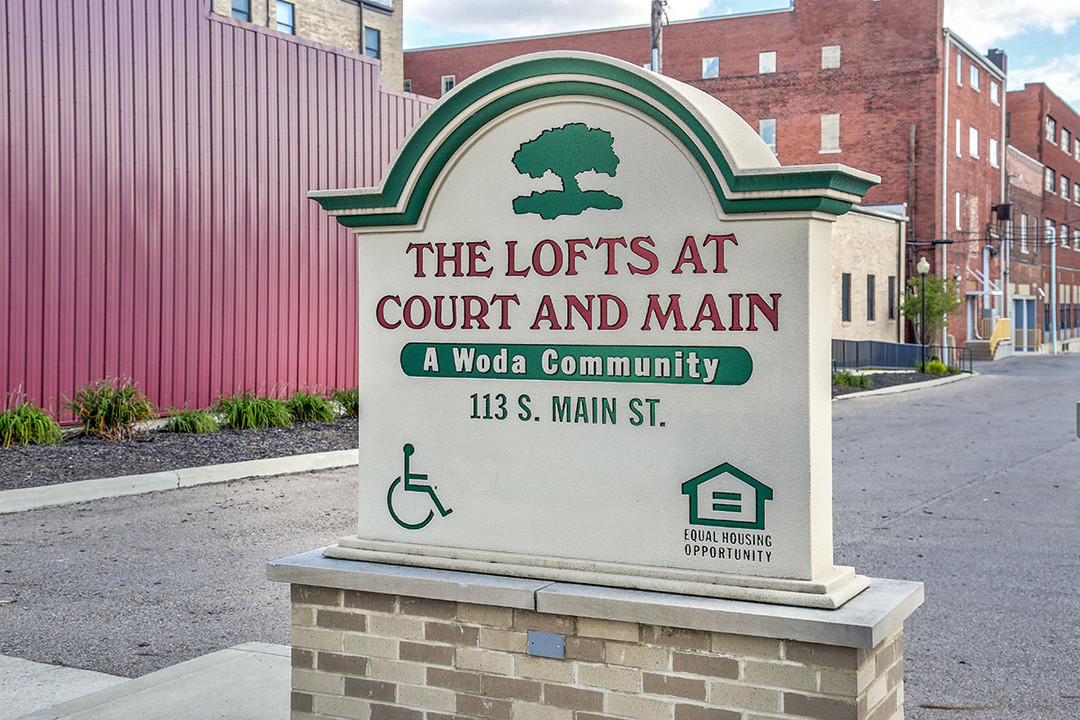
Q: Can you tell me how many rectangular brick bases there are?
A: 1